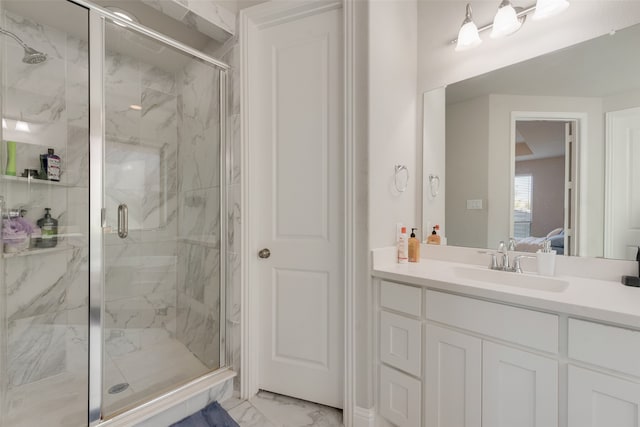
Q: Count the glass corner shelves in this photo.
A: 2